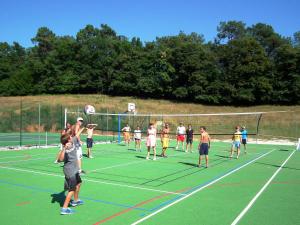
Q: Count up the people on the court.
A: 13